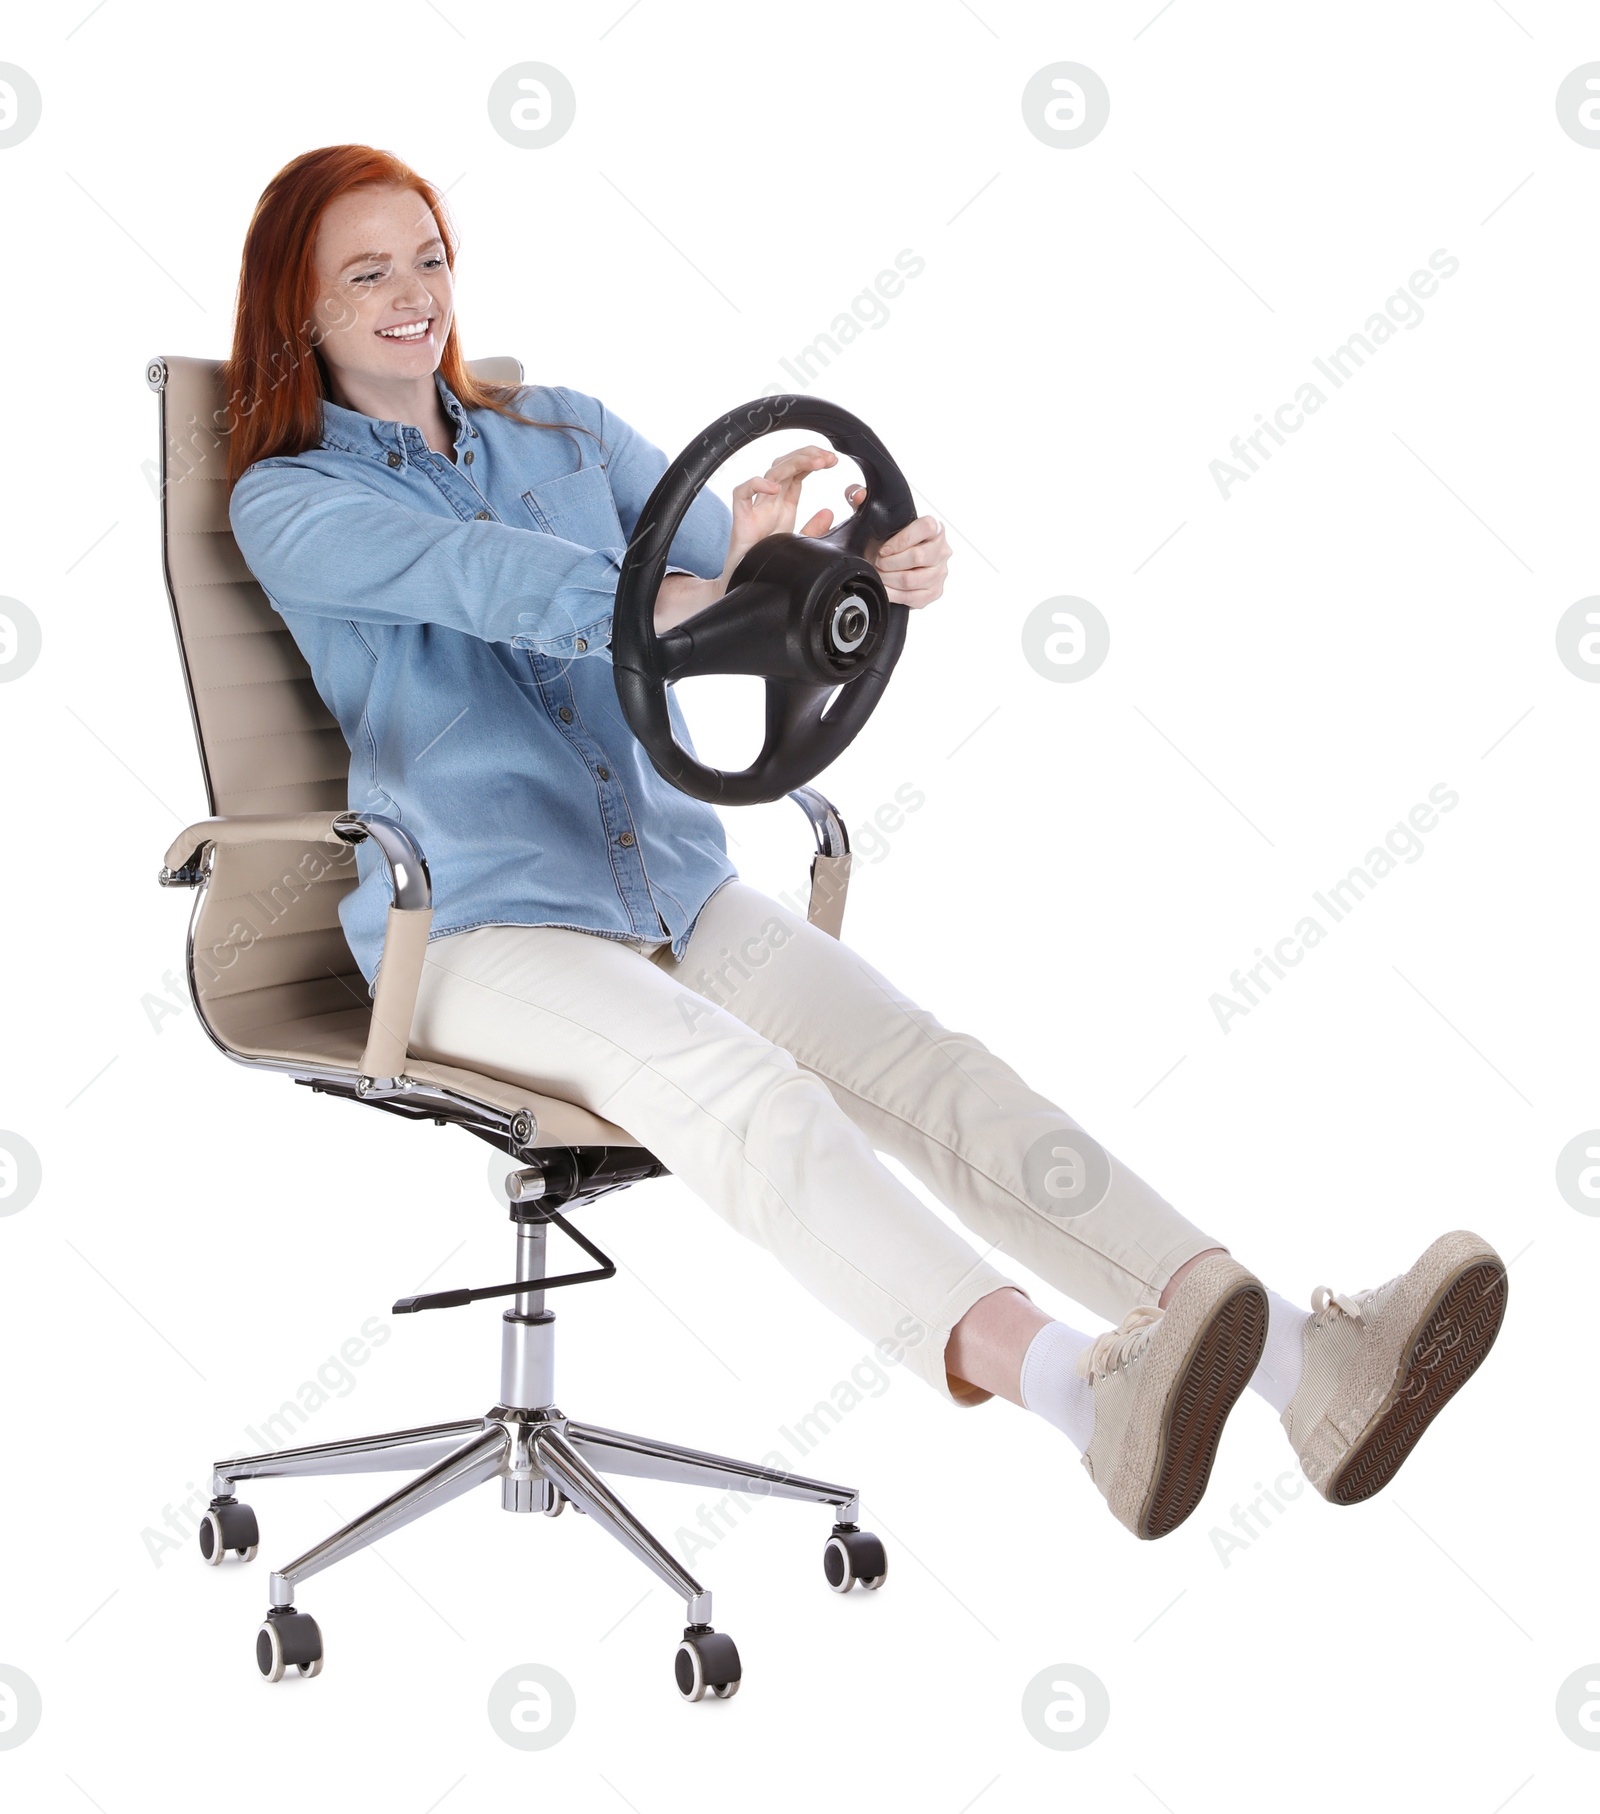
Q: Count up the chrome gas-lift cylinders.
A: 1